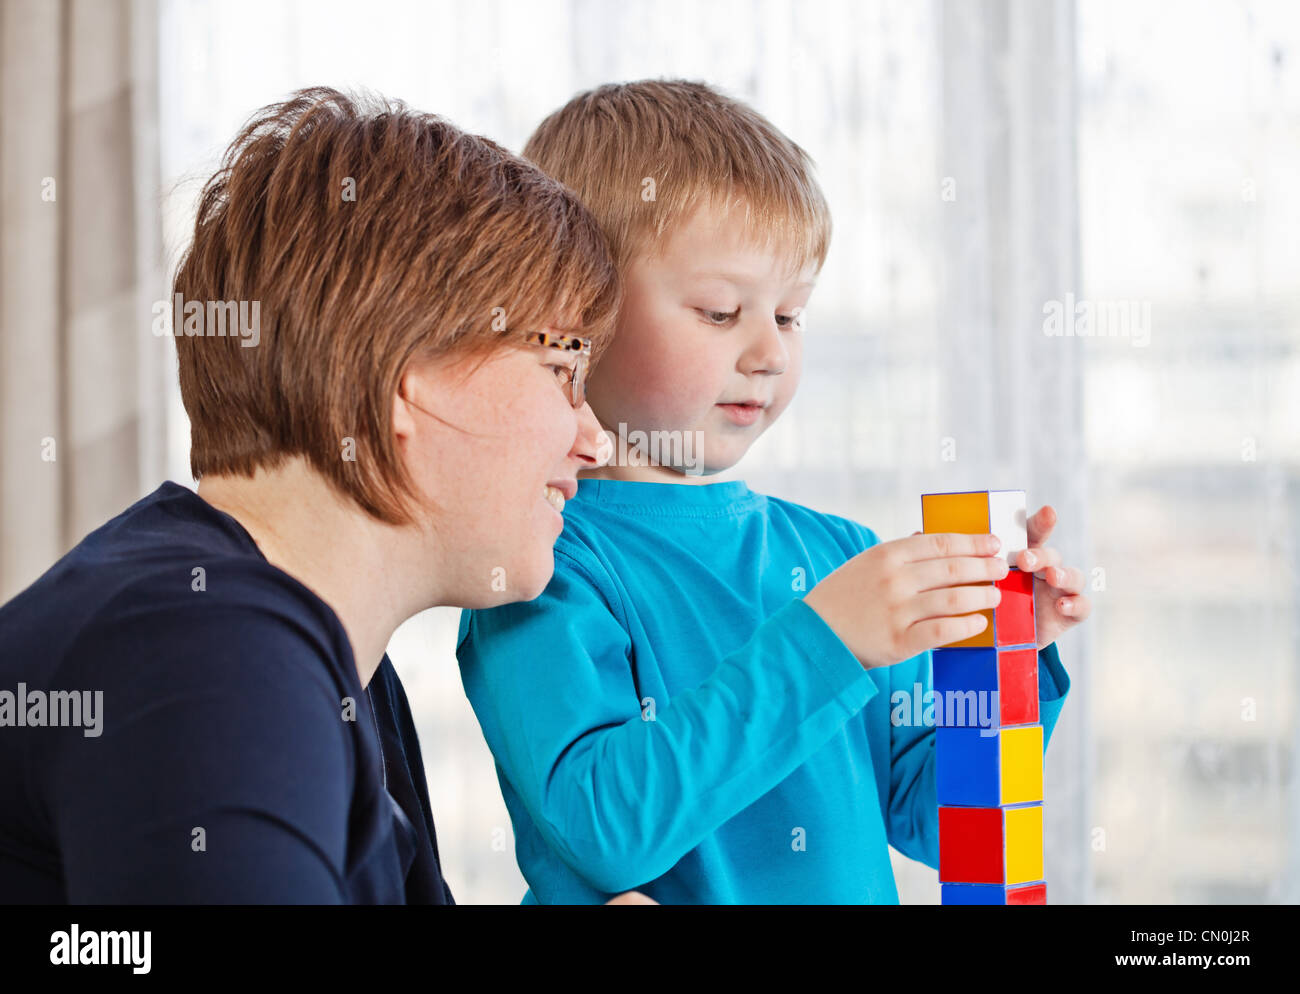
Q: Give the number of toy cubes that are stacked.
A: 6